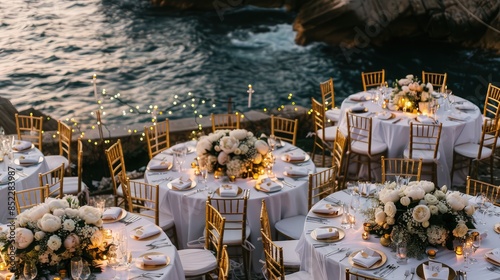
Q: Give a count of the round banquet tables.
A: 5